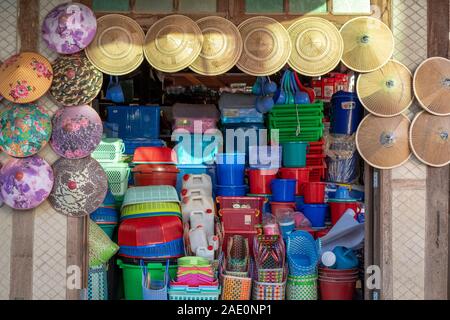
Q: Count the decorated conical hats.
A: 7